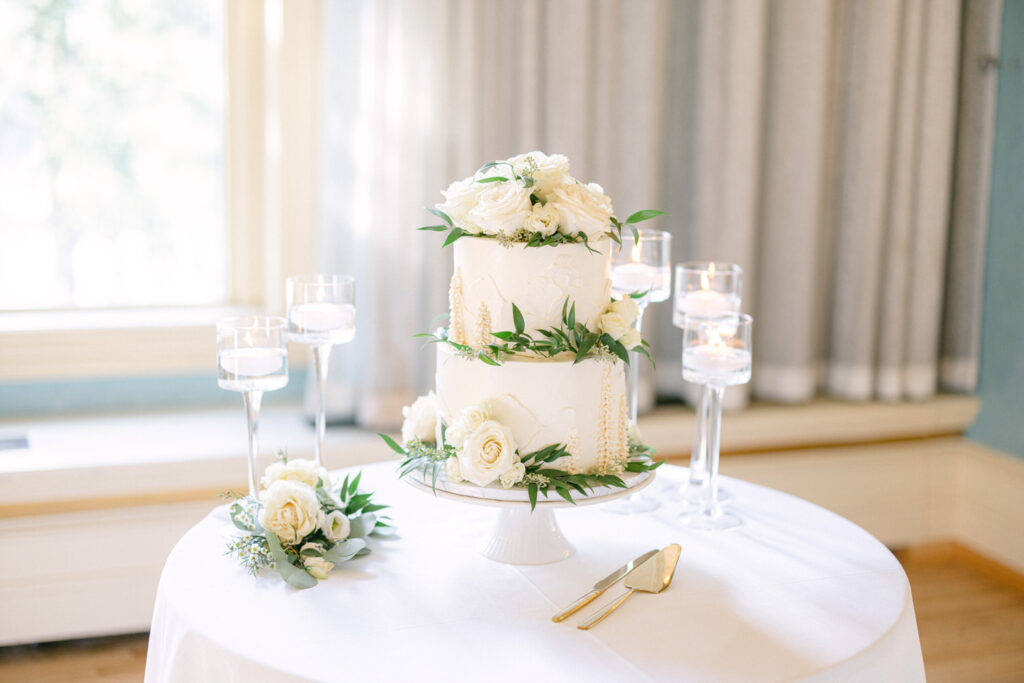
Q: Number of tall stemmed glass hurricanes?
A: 5